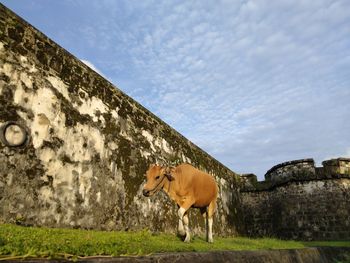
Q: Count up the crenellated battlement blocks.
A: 3